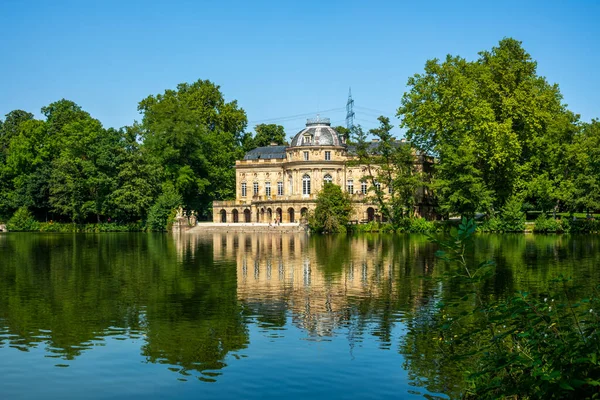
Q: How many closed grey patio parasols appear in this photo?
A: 0